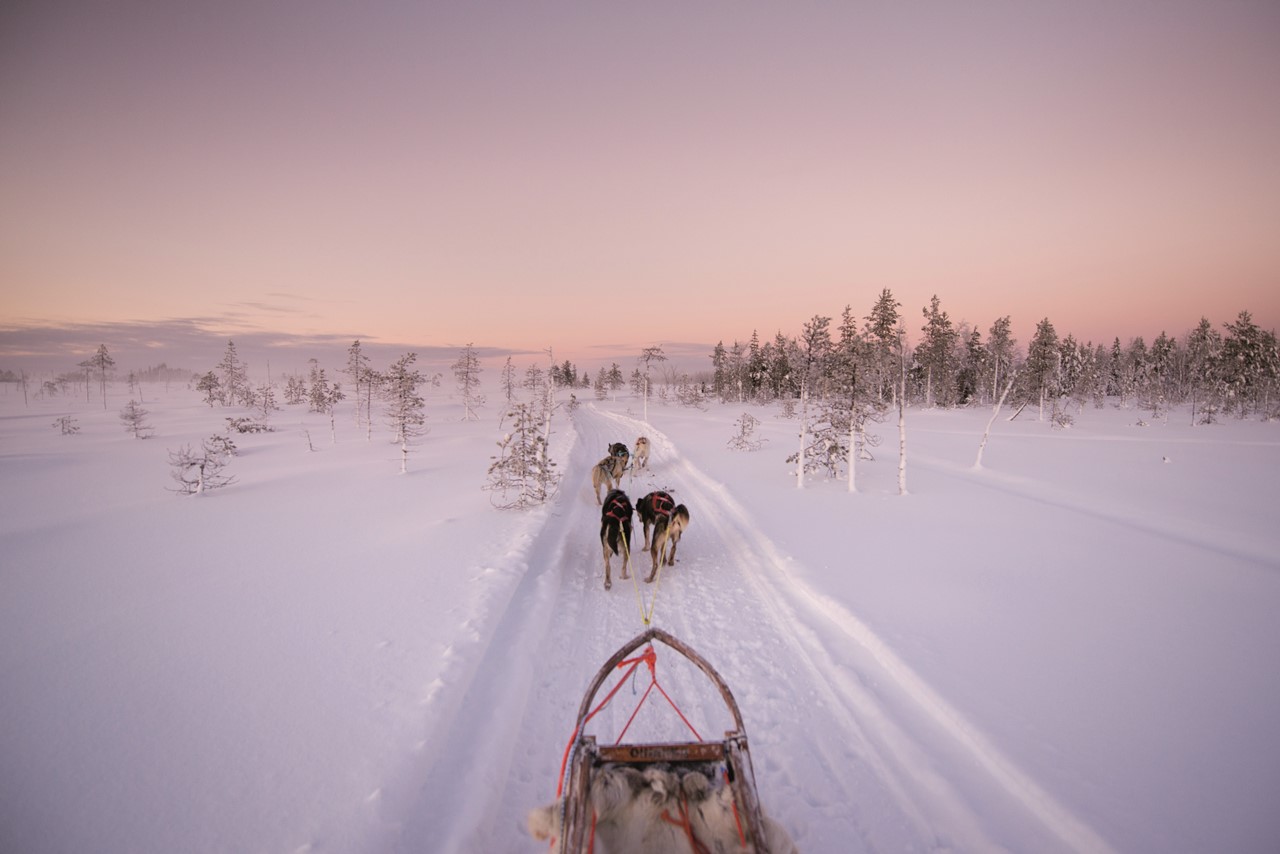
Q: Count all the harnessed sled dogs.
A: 5